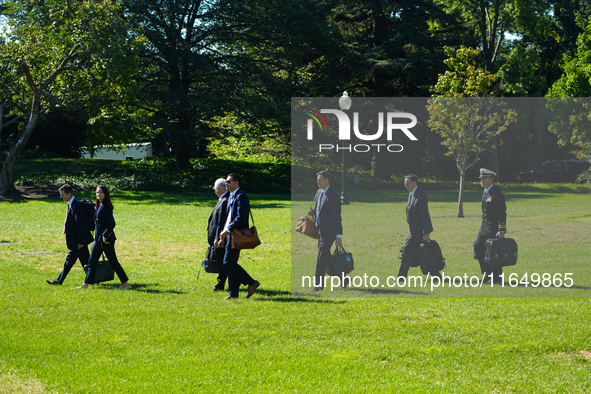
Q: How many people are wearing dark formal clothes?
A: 7